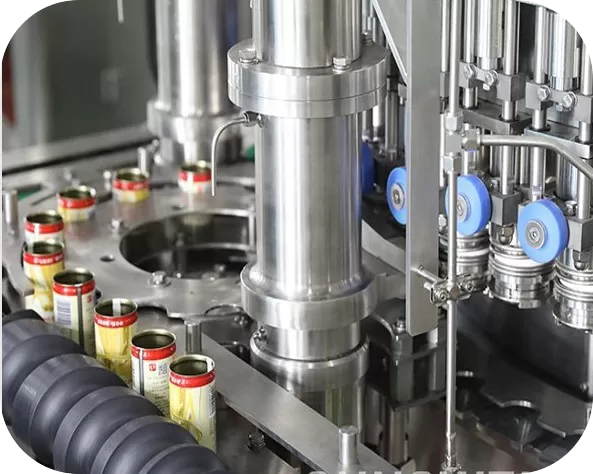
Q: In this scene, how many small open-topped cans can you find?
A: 9